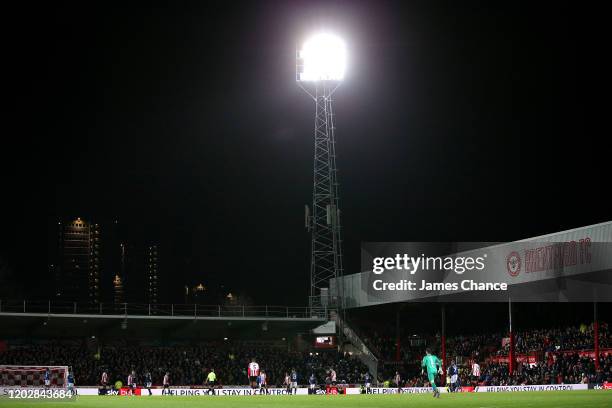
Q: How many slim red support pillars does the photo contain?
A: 4